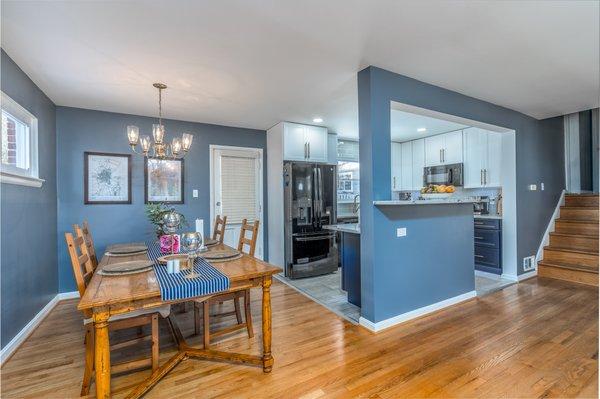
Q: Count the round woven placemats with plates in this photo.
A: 4